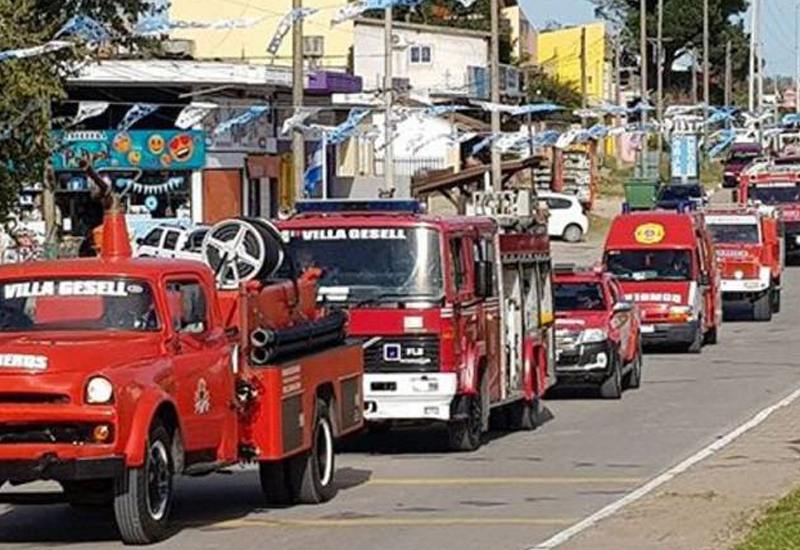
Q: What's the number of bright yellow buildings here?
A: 1